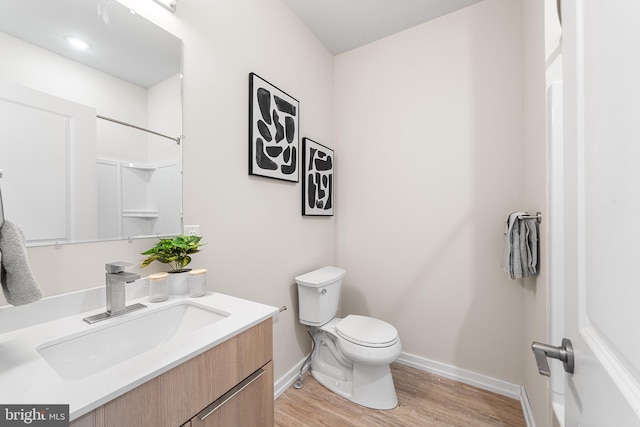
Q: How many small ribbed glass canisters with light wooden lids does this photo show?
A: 2